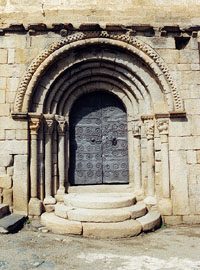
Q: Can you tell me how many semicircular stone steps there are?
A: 3